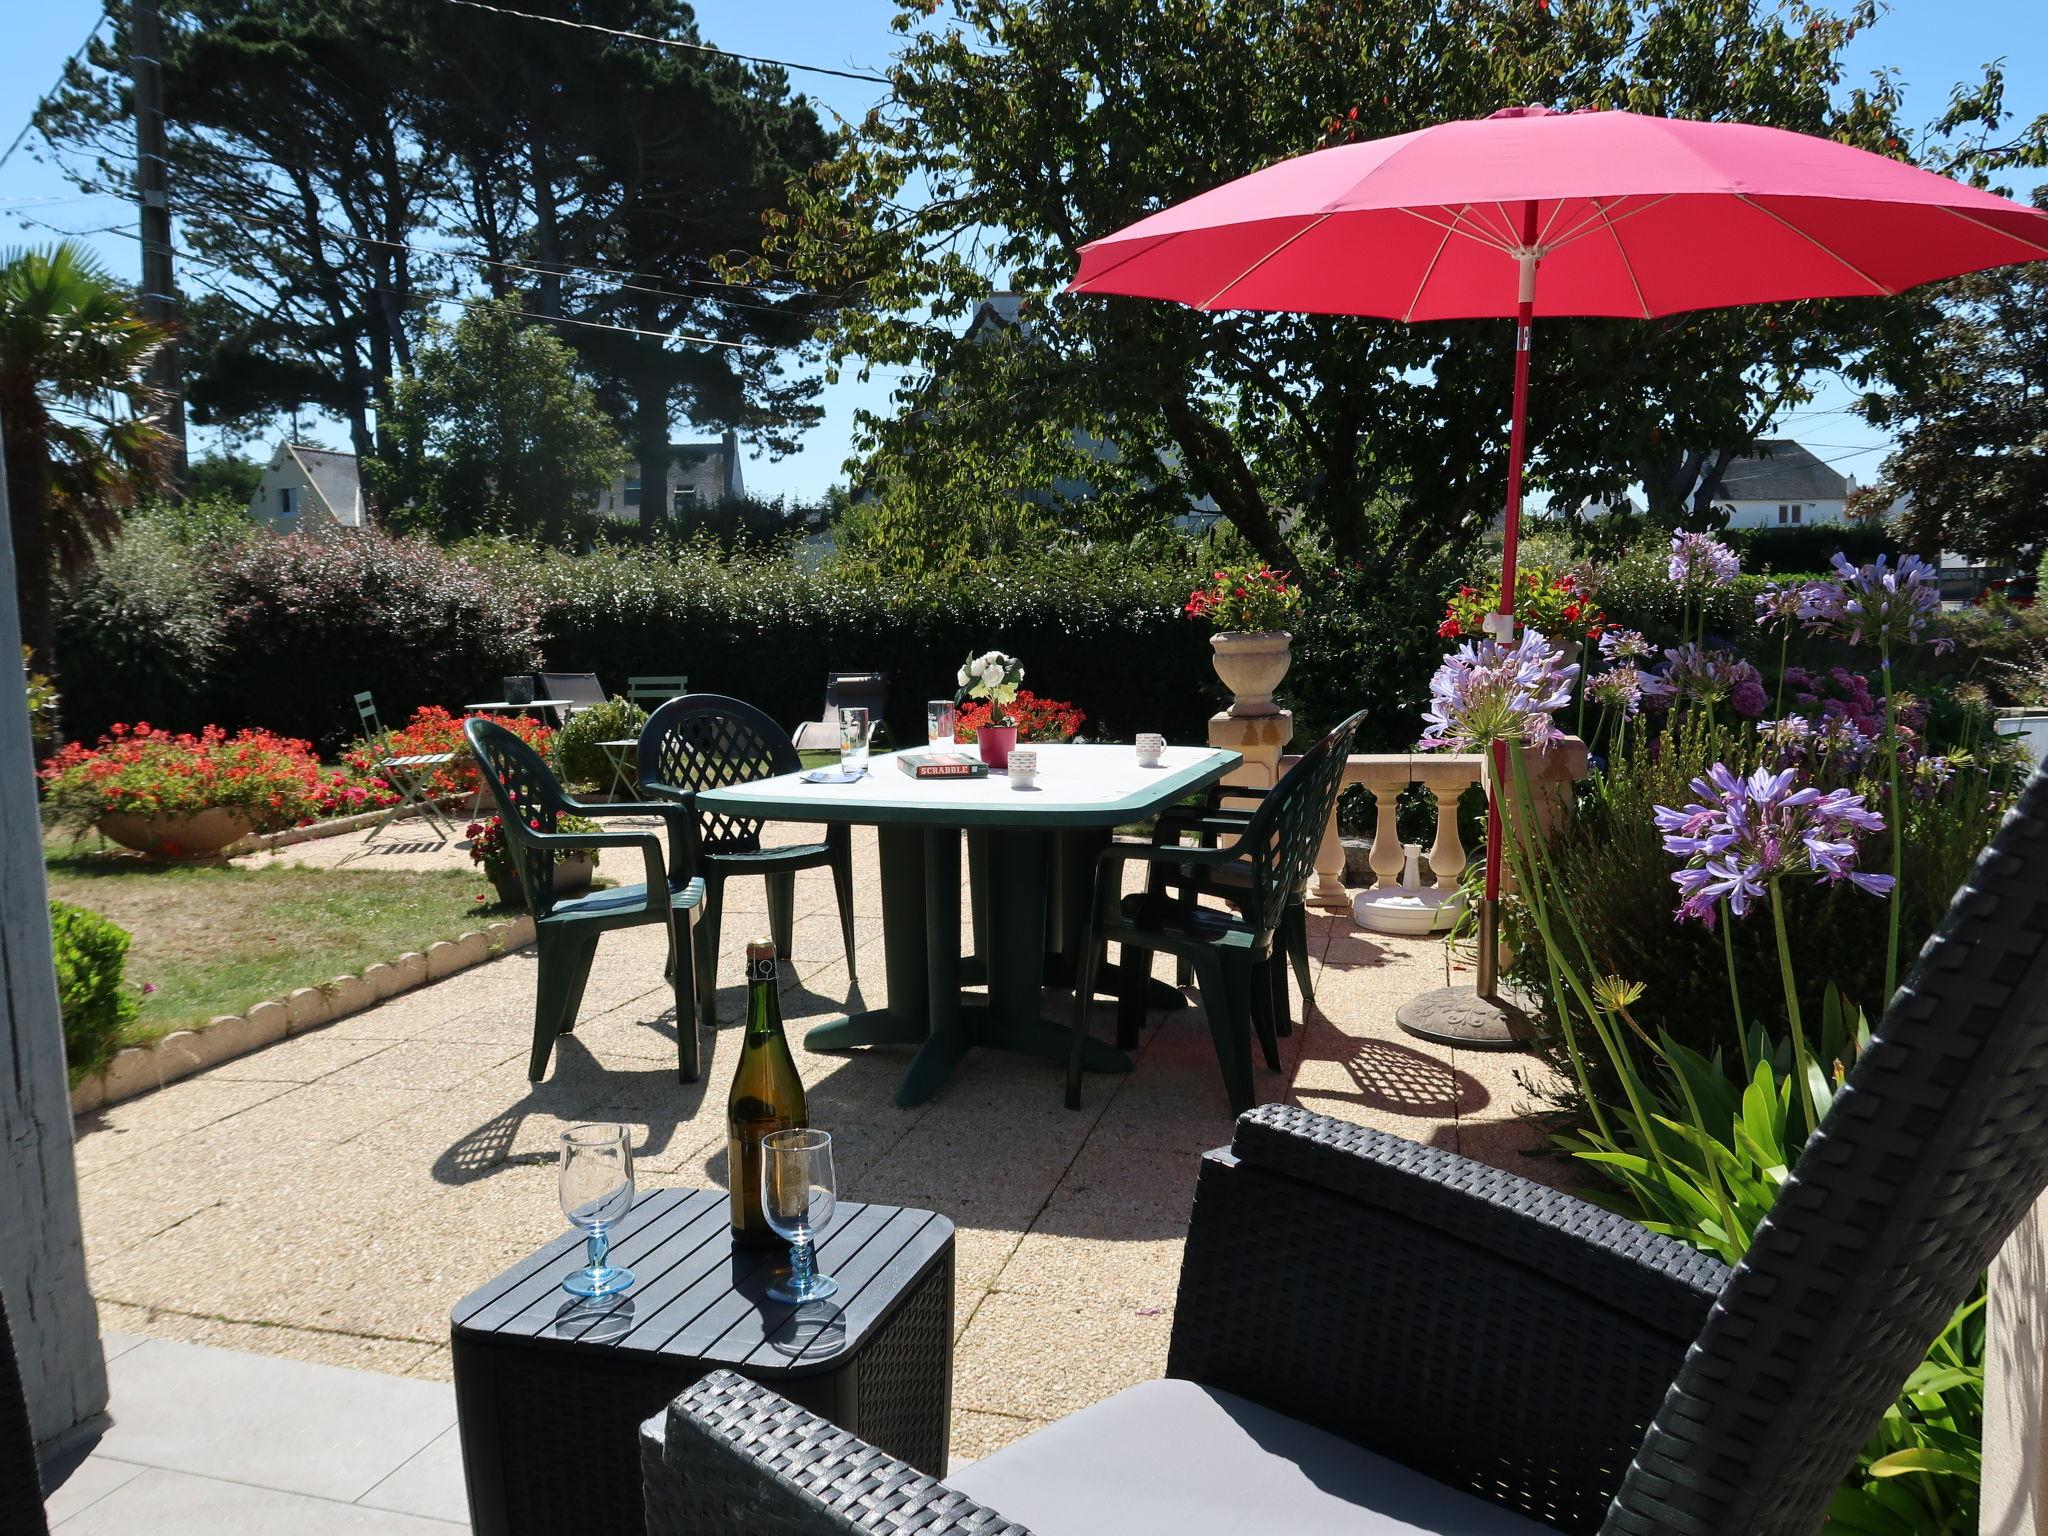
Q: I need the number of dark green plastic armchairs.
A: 4